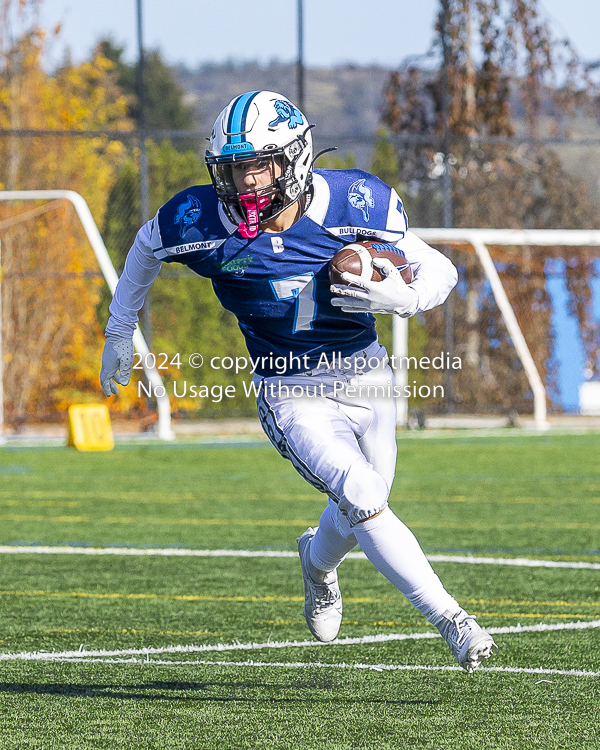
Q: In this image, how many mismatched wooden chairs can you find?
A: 0